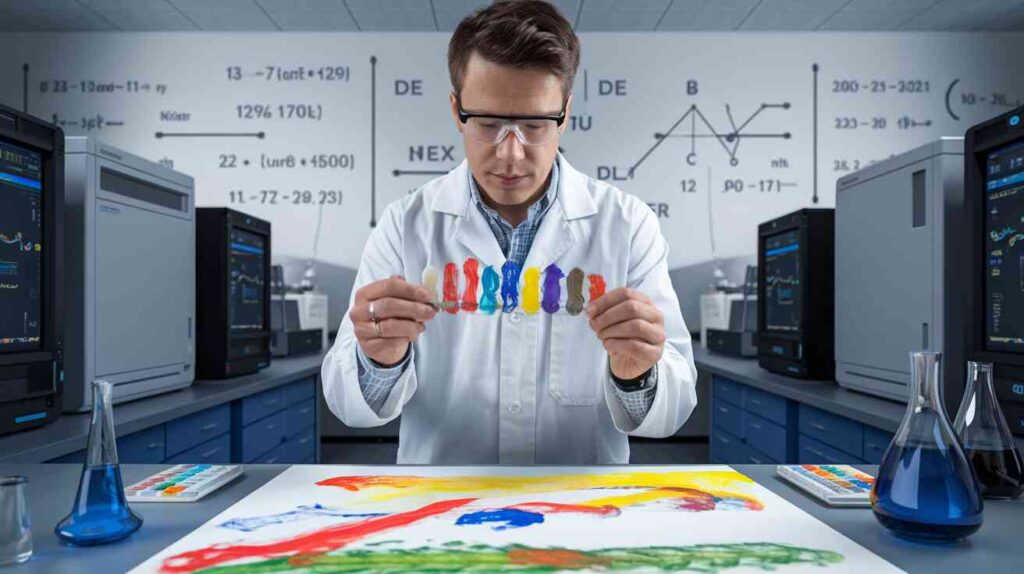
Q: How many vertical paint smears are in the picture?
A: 9